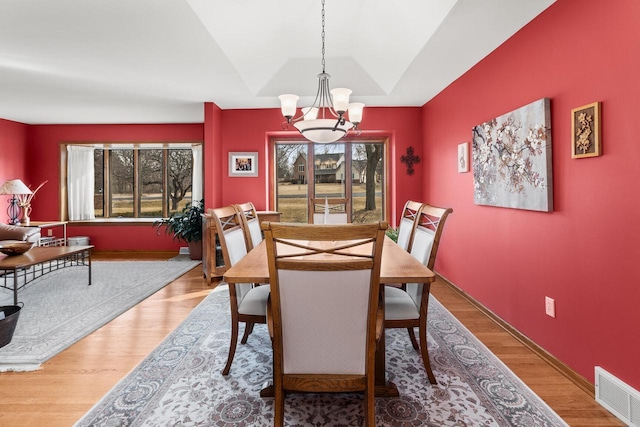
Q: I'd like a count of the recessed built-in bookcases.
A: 0